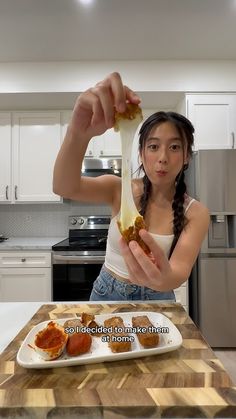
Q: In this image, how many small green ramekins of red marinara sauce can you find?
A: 0